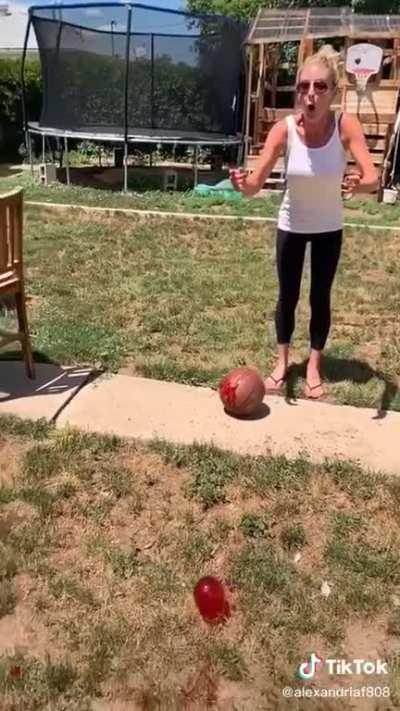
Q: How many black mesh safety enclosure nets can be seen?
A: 1